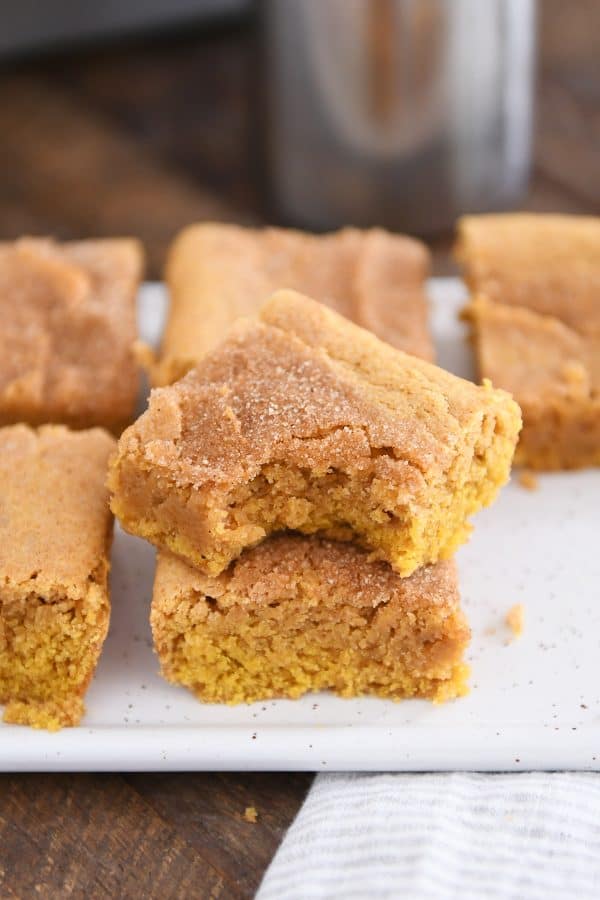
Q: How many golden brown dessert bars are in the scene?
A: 6